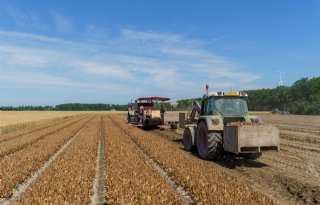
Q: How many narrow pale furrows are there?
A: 3